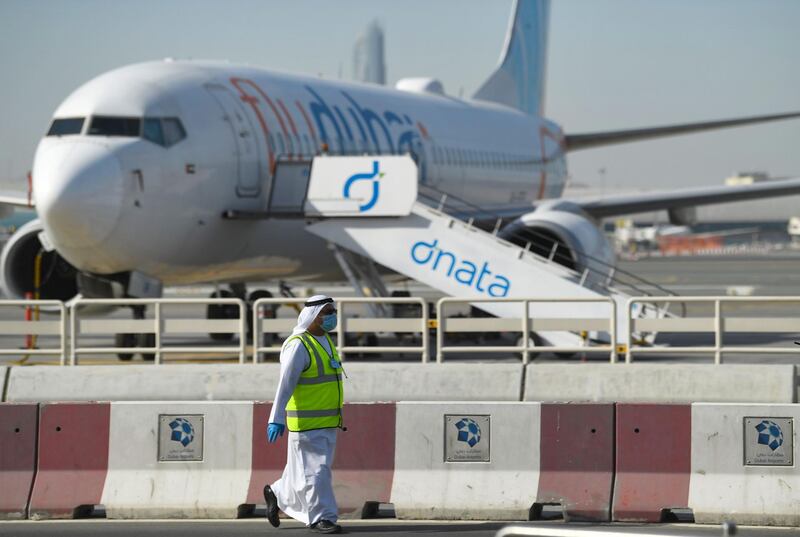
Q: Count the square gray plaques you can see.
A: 3